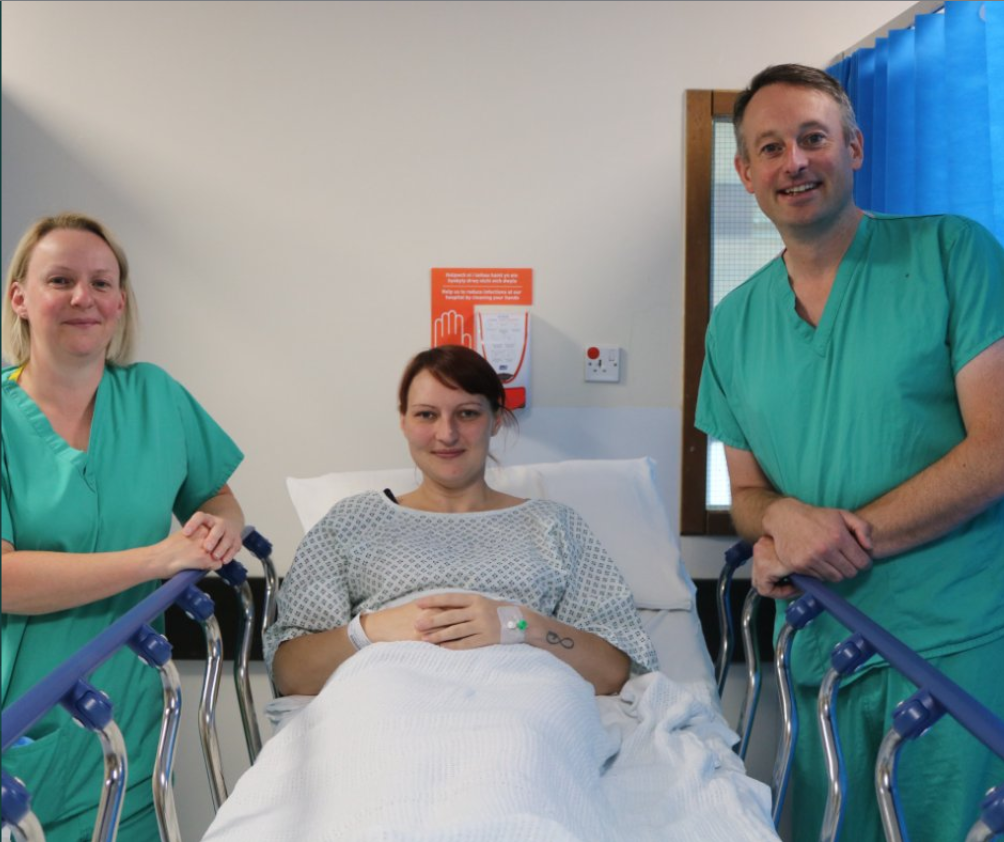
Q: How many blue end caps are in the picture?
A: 11